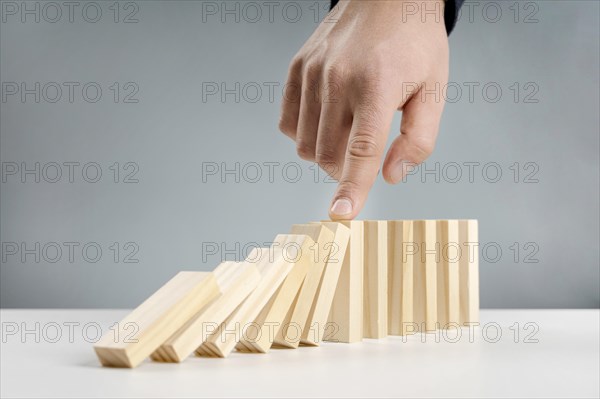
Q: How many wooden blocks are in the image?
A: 12